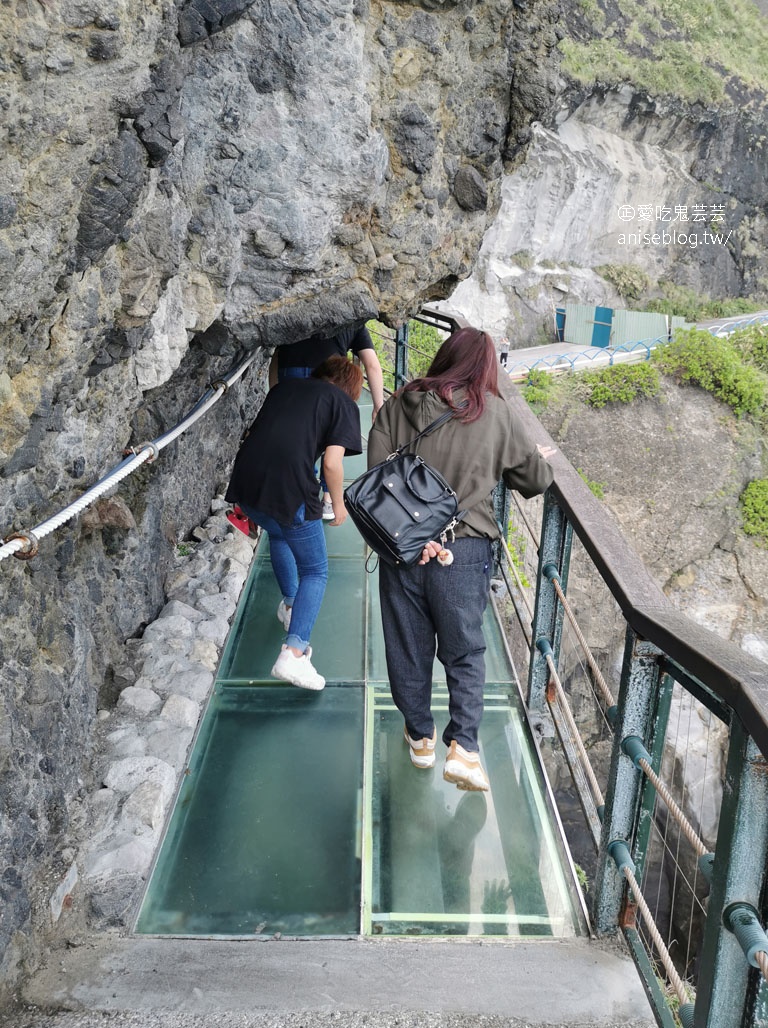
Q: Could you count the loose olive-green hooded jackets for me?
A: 1